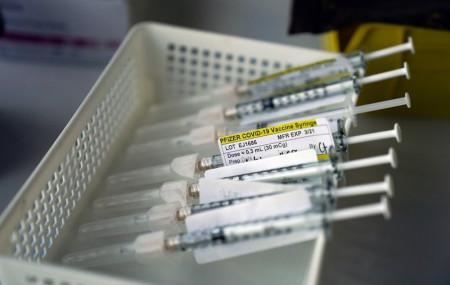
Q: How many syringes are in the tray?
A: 7